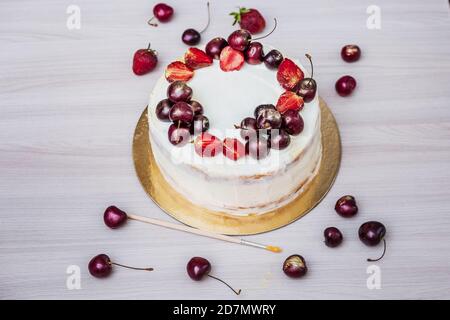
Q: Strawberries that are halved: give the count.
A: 7